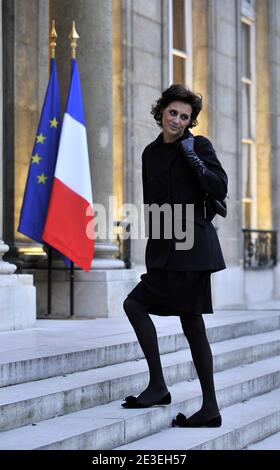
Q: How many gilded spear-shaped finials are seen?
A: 2